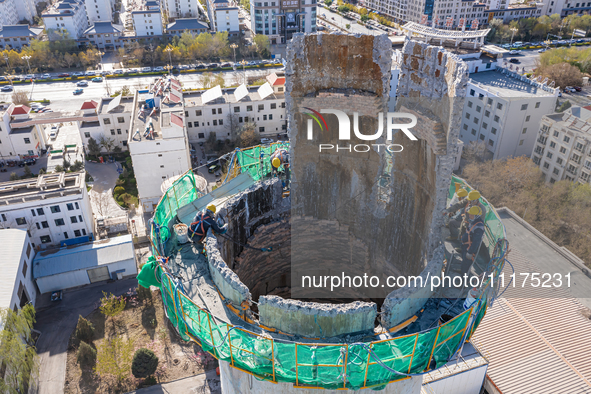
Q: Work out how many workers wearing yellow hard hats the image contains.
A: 5